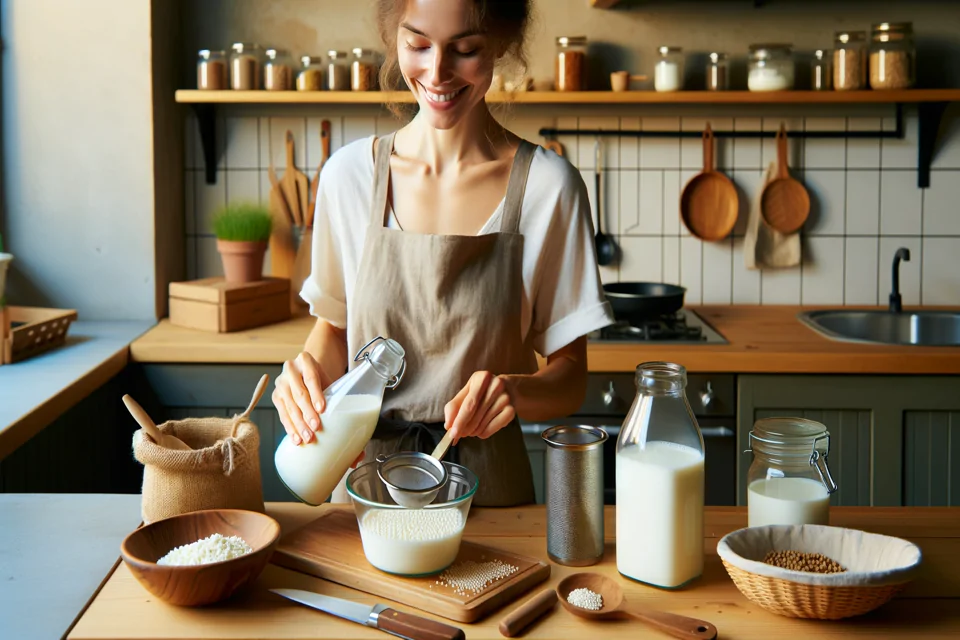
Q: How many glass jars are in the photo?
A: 14